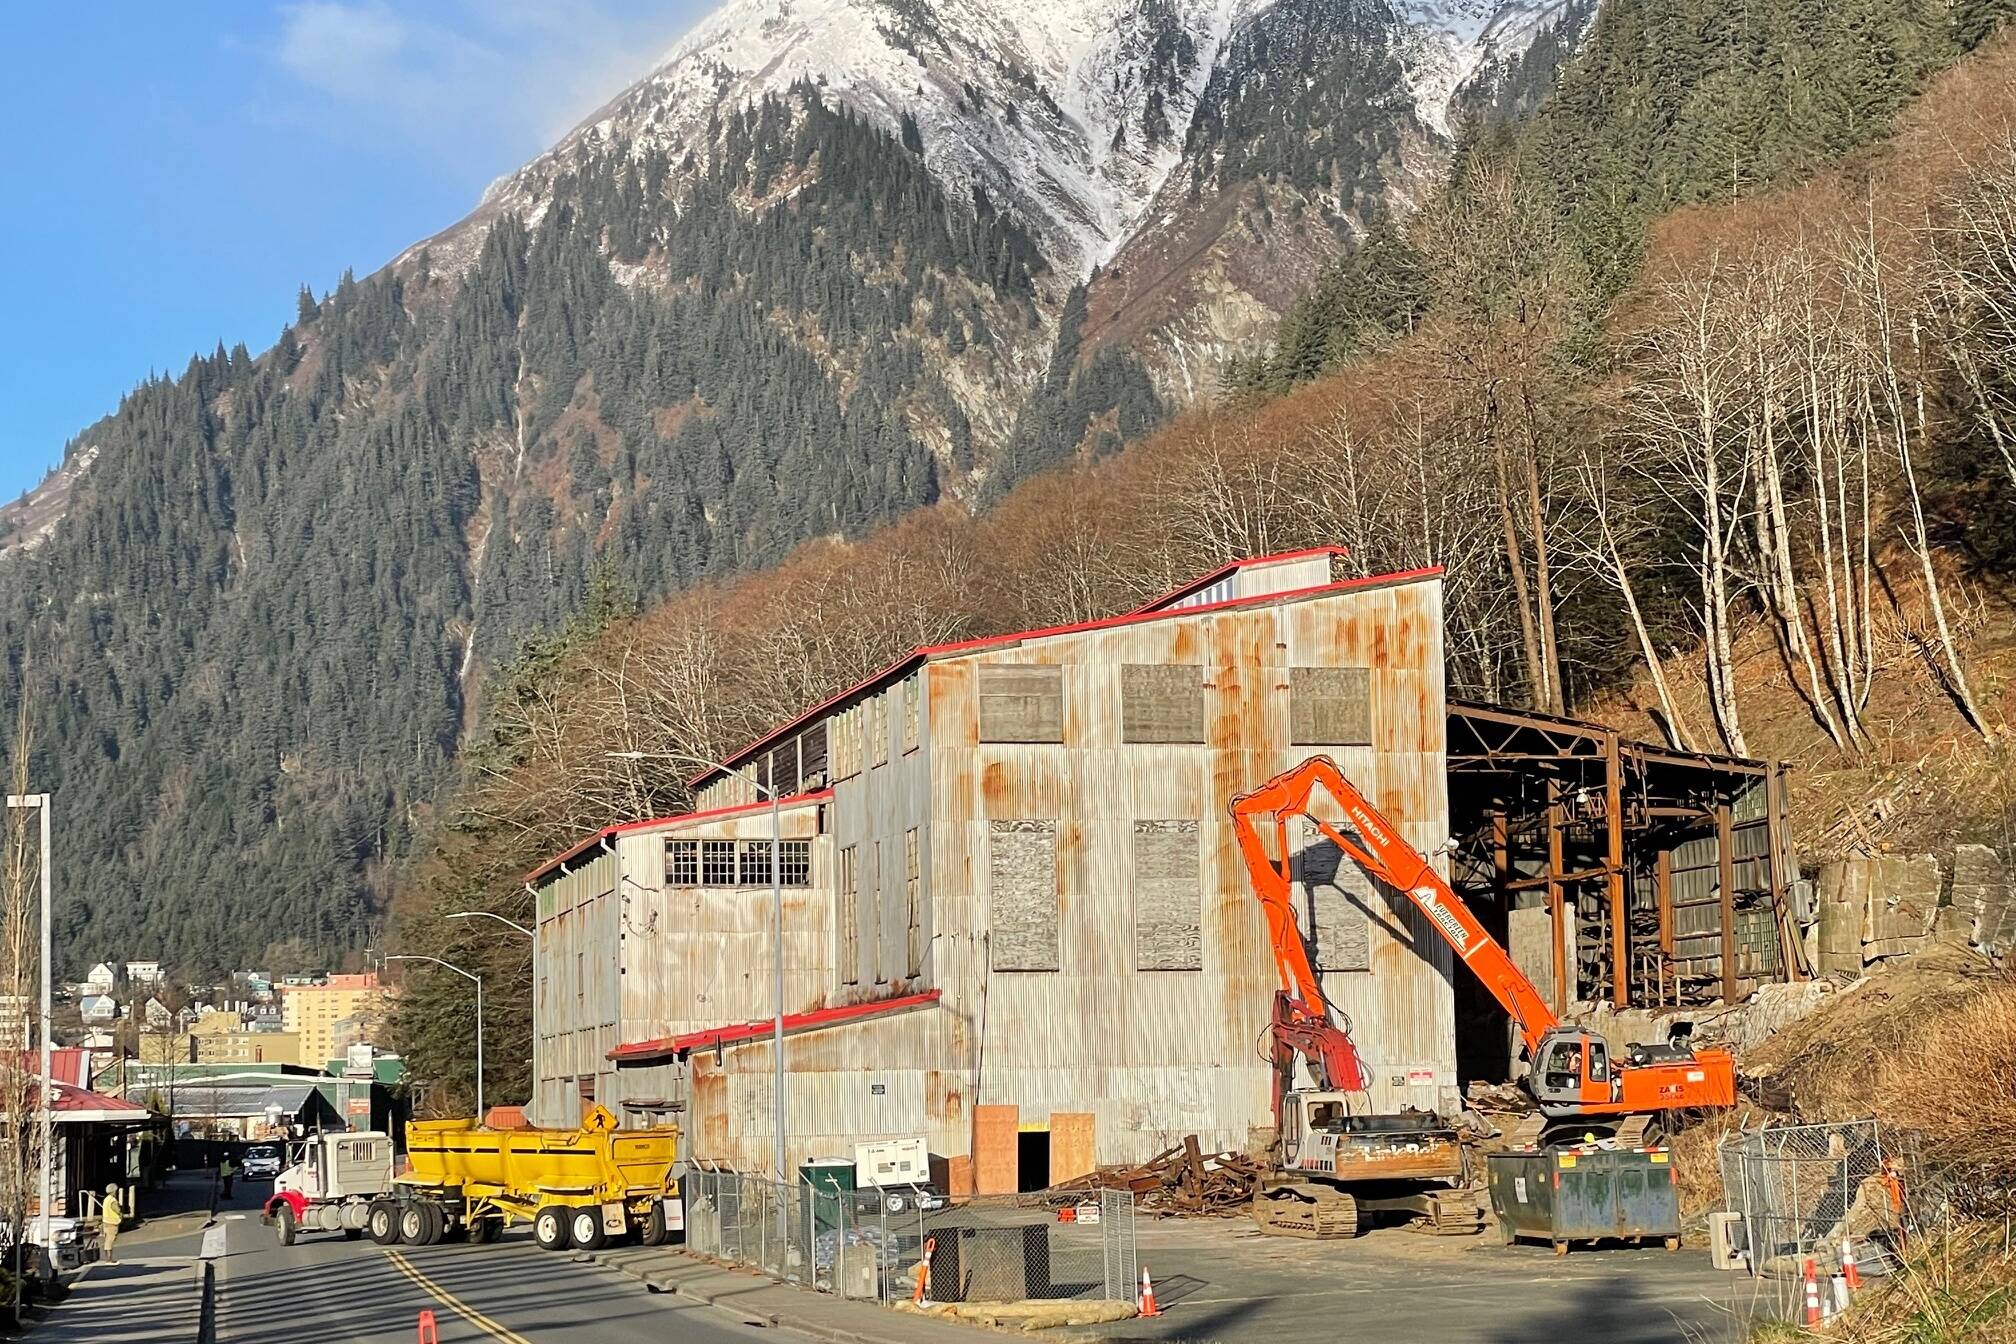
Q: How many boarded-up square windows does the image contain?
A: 3